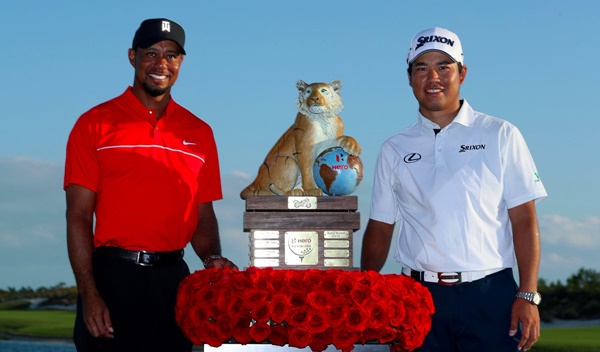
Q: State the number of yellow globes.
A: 0